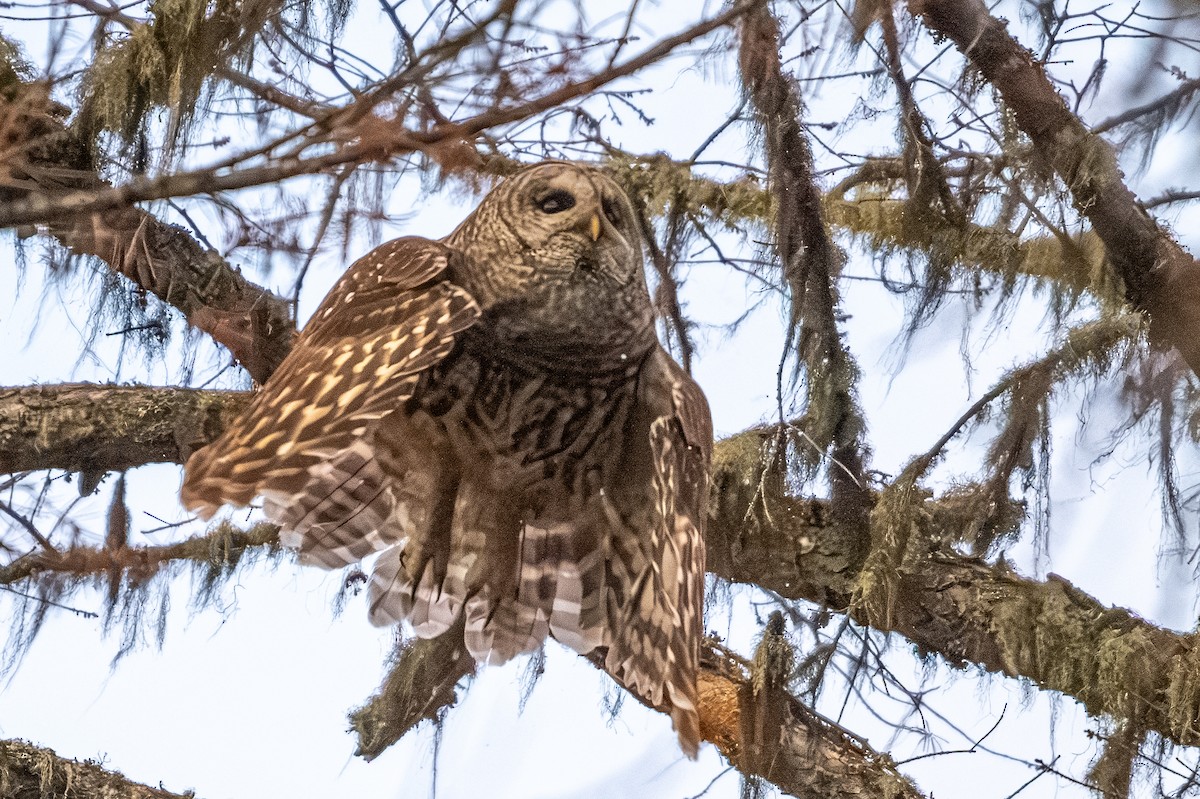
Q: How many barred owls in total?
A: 1